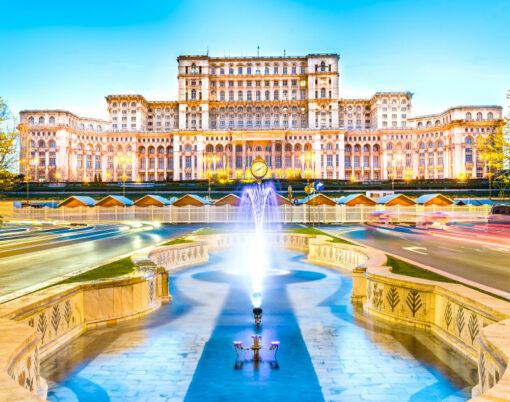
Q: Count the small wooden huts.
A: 10